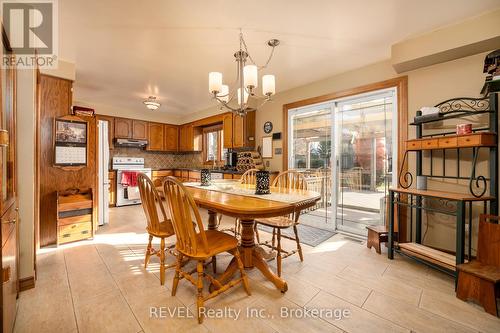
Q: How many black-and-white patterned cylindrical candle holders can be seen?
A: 2